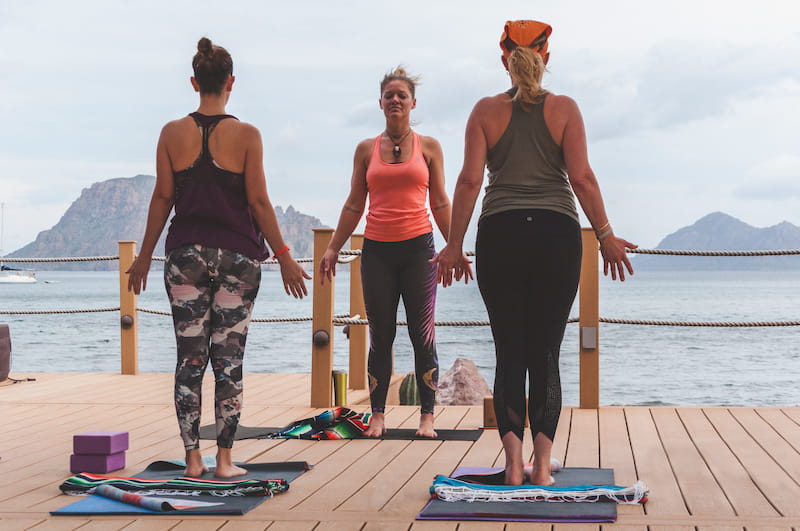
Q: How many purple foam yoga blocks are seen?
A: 2